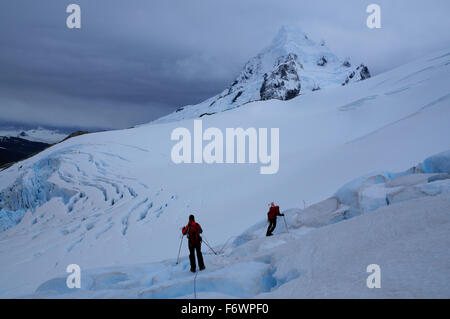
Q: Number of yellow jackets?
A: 0